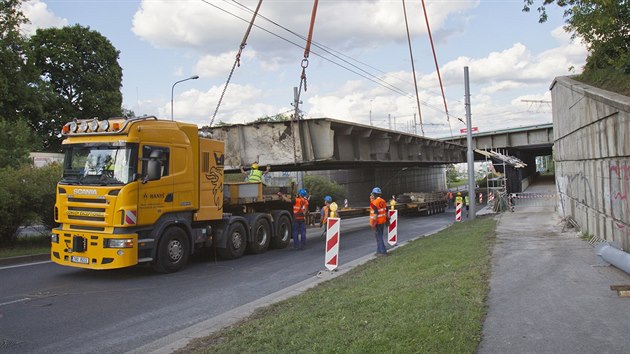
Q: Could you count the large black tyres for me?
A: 4